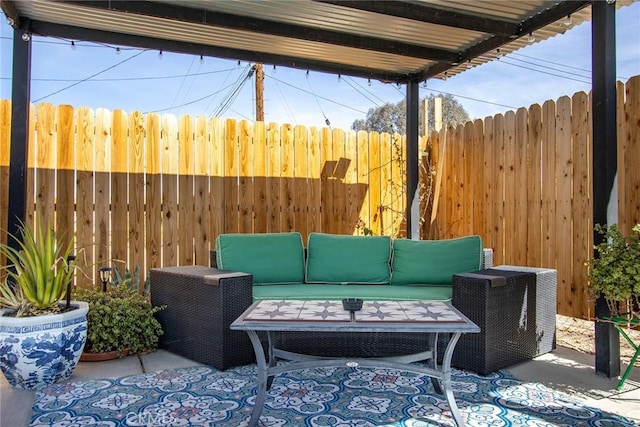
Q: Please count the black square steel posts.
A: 3